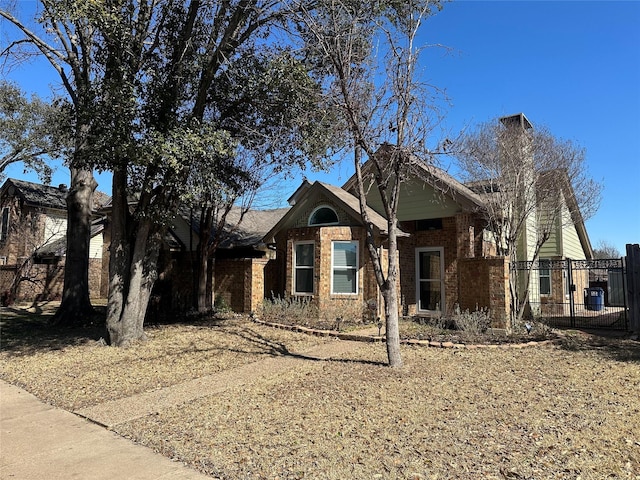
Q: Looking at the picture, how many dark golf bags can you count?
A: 0